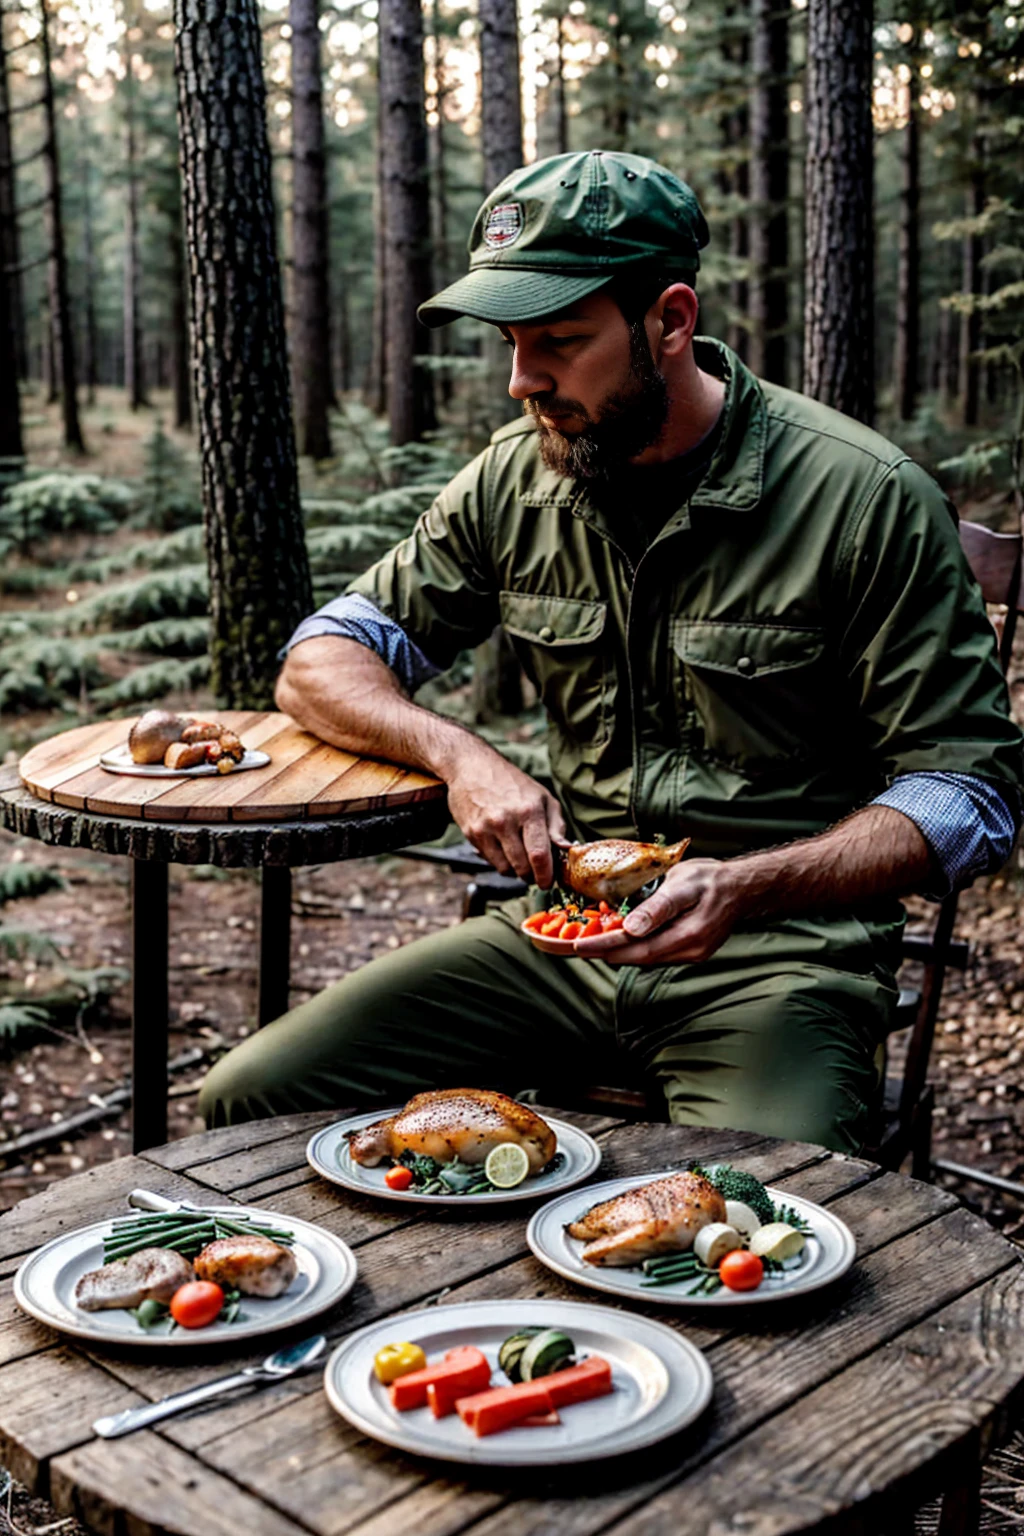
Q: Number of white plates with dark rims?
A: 4